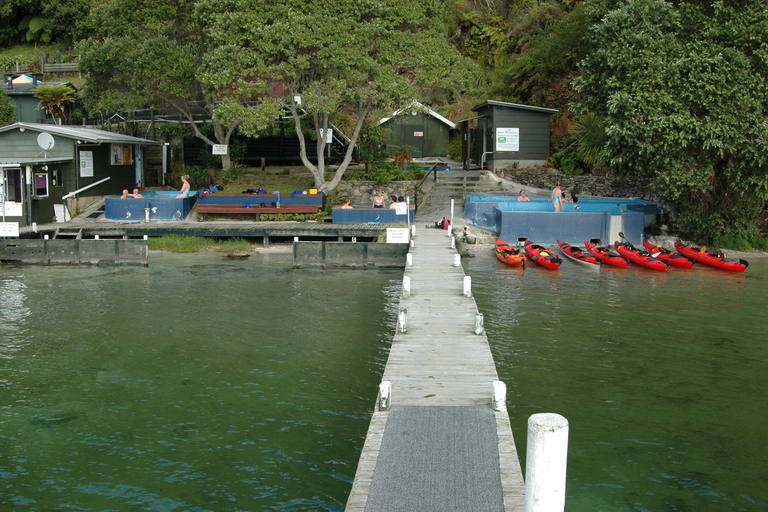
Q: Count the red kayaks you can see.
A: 7